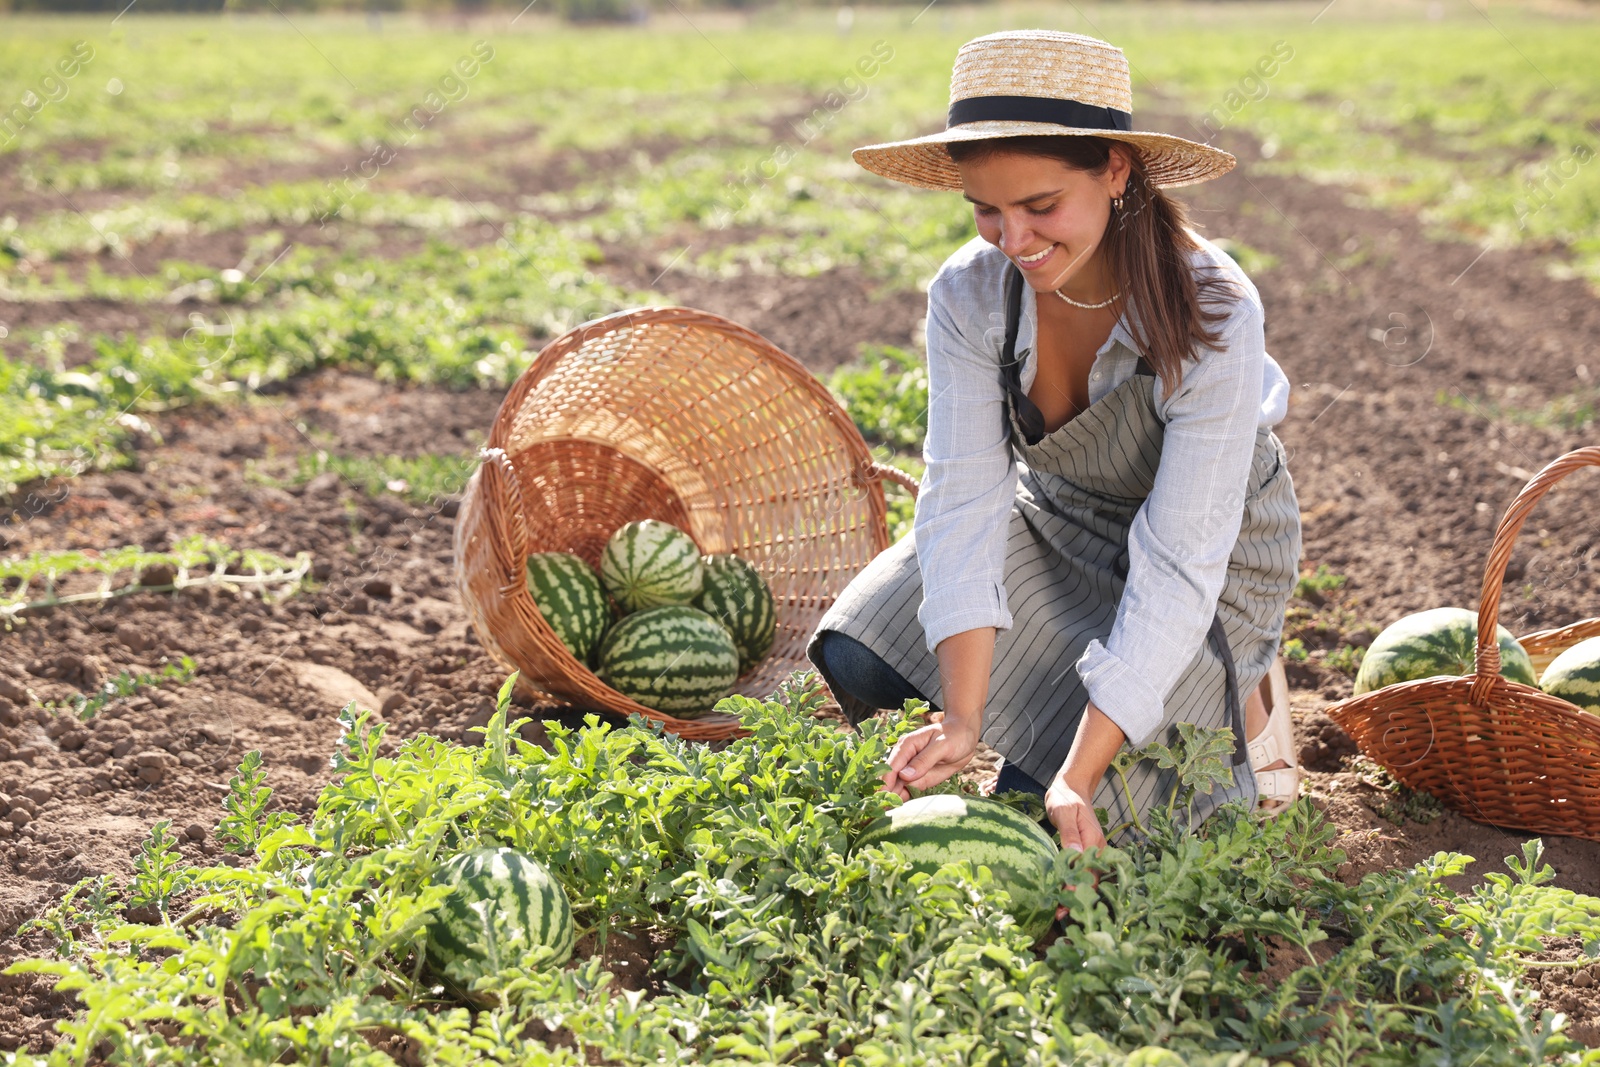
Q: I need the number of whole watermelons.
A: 8